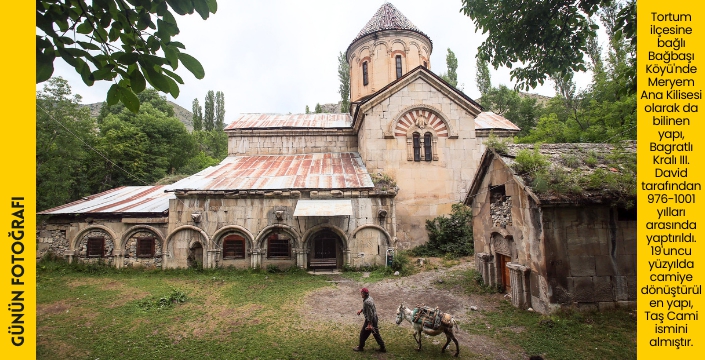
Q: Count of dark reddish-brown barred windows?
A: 4